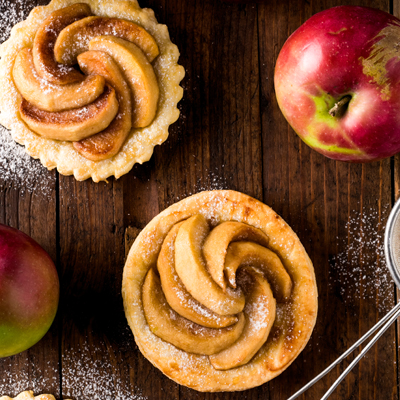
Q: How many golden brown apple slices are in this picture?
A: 12